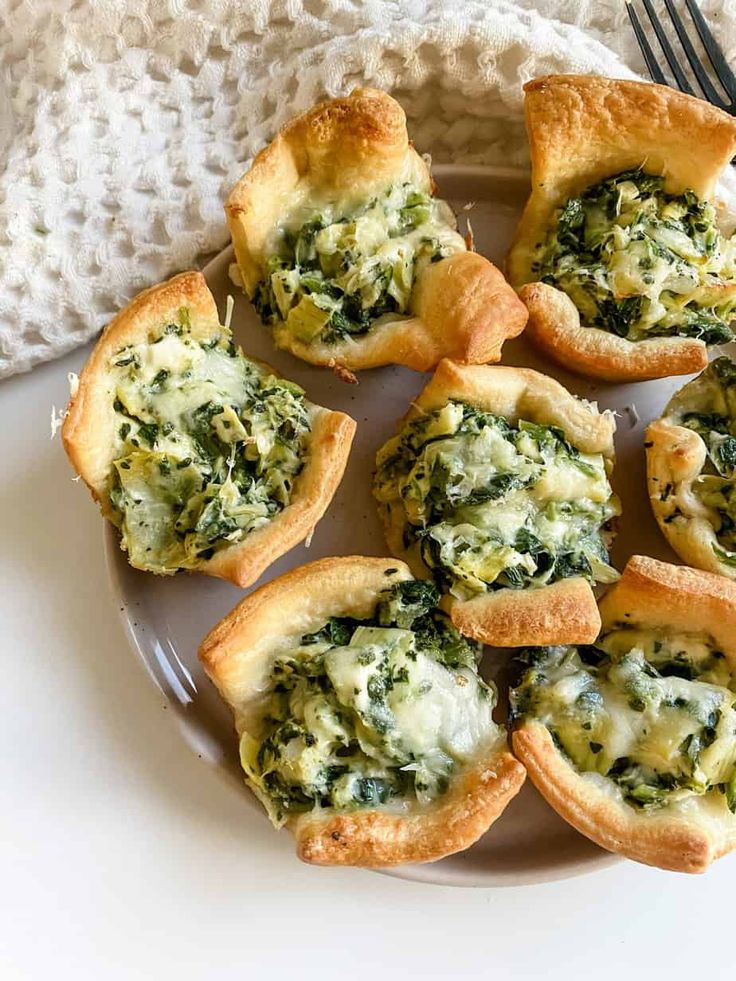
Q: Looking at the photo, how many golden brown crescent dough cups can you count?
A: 7